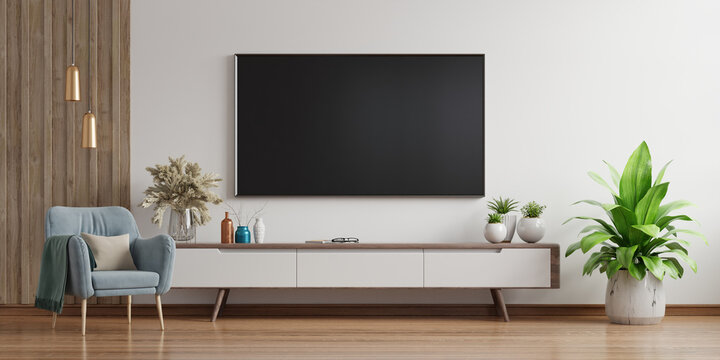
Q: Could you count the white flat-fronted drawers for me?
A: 3